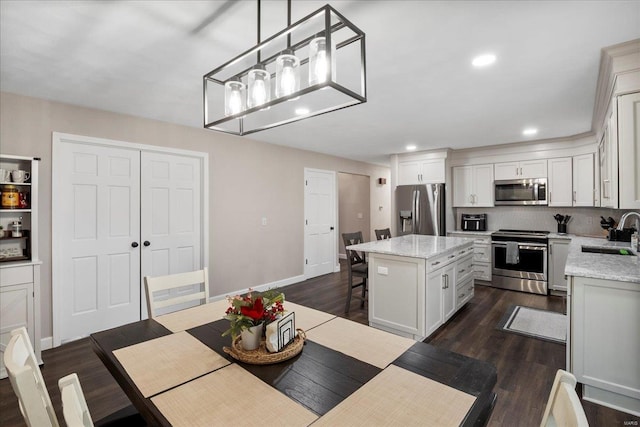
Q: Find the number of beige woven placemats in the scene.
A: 6